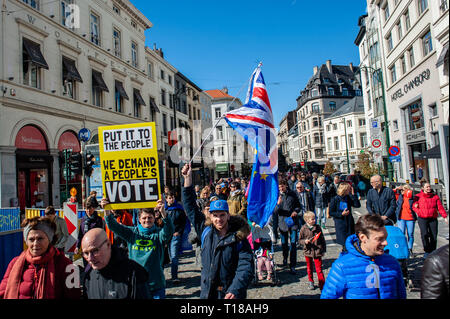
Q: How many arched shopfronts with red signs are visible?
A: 2